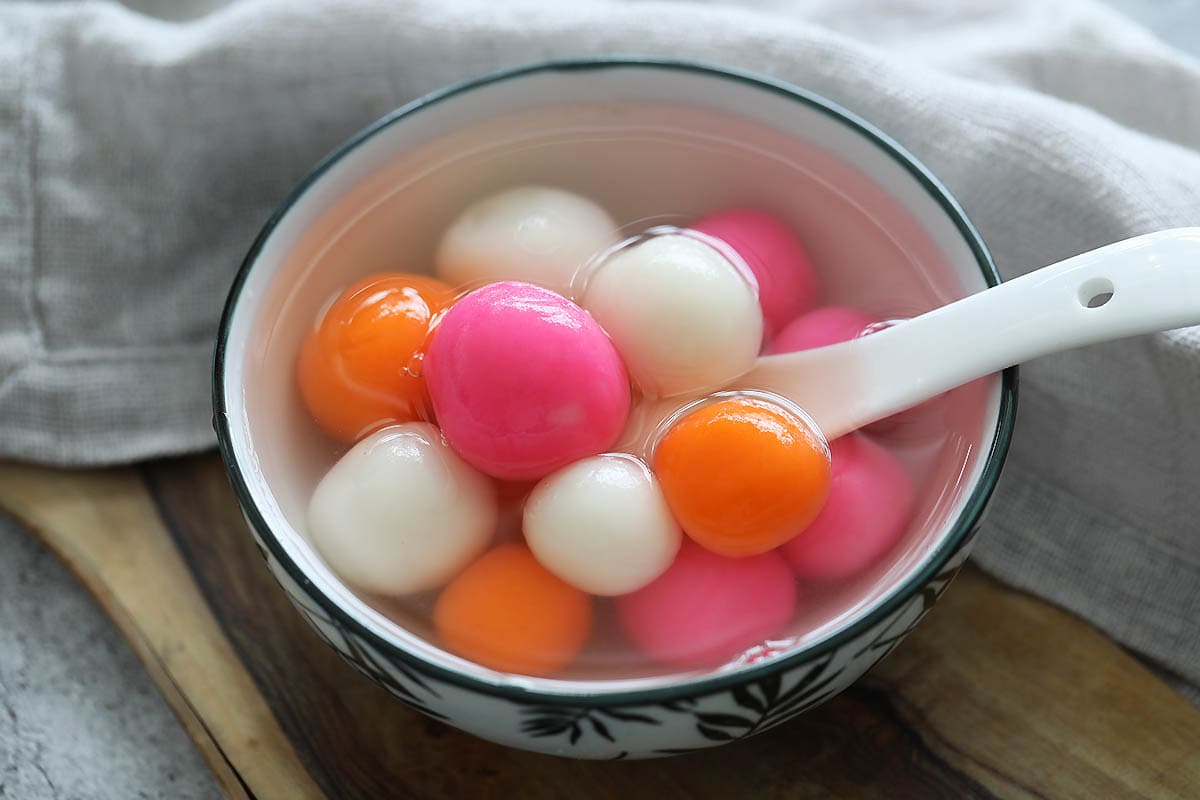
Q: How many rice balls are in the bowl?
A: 12